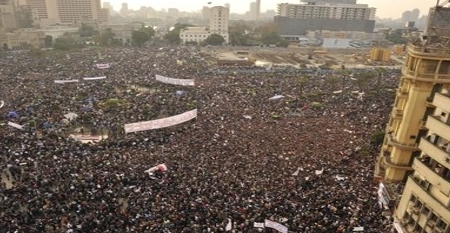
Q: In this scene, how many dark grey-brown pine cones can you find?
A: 0